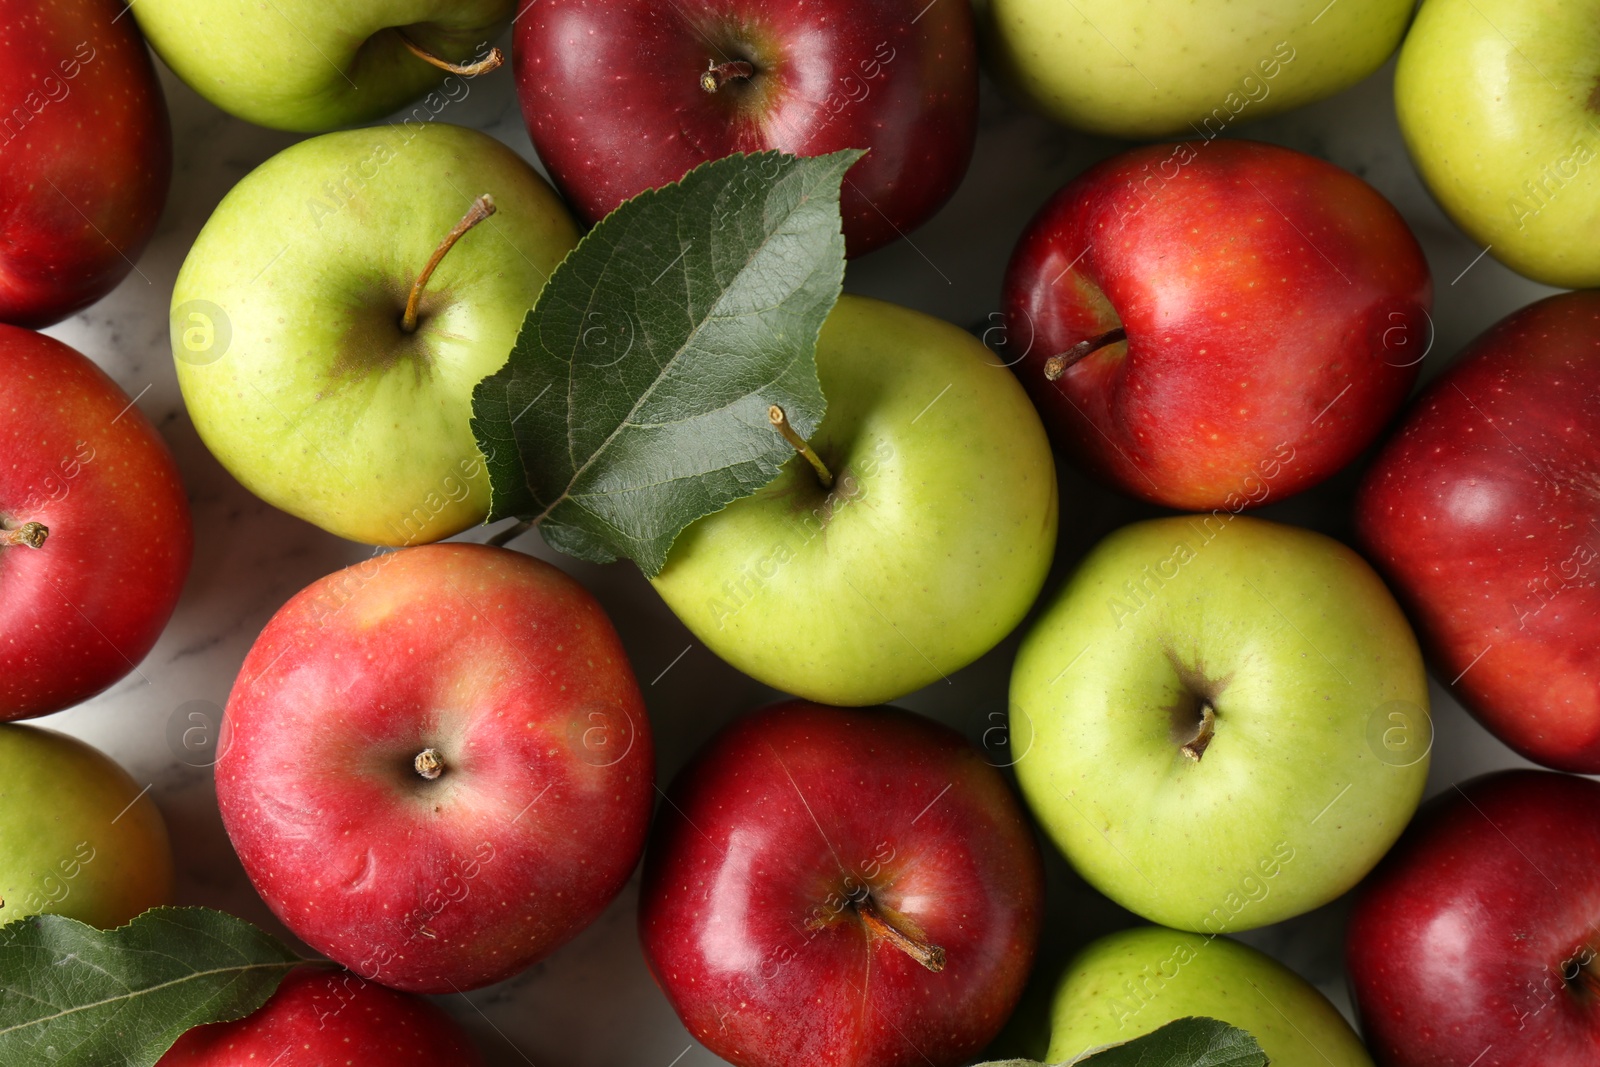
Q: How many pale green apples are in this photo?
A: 8